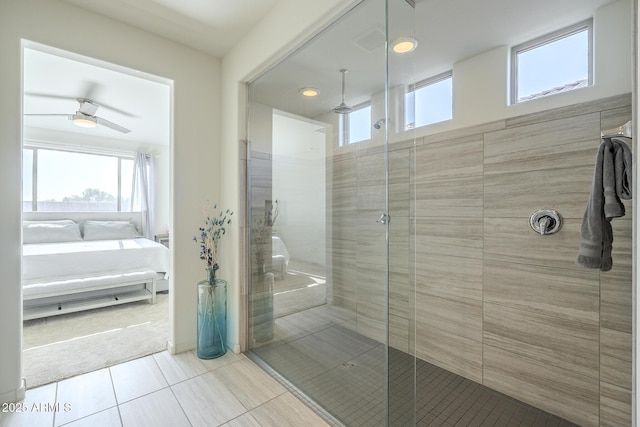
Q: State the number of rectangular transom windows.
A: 3